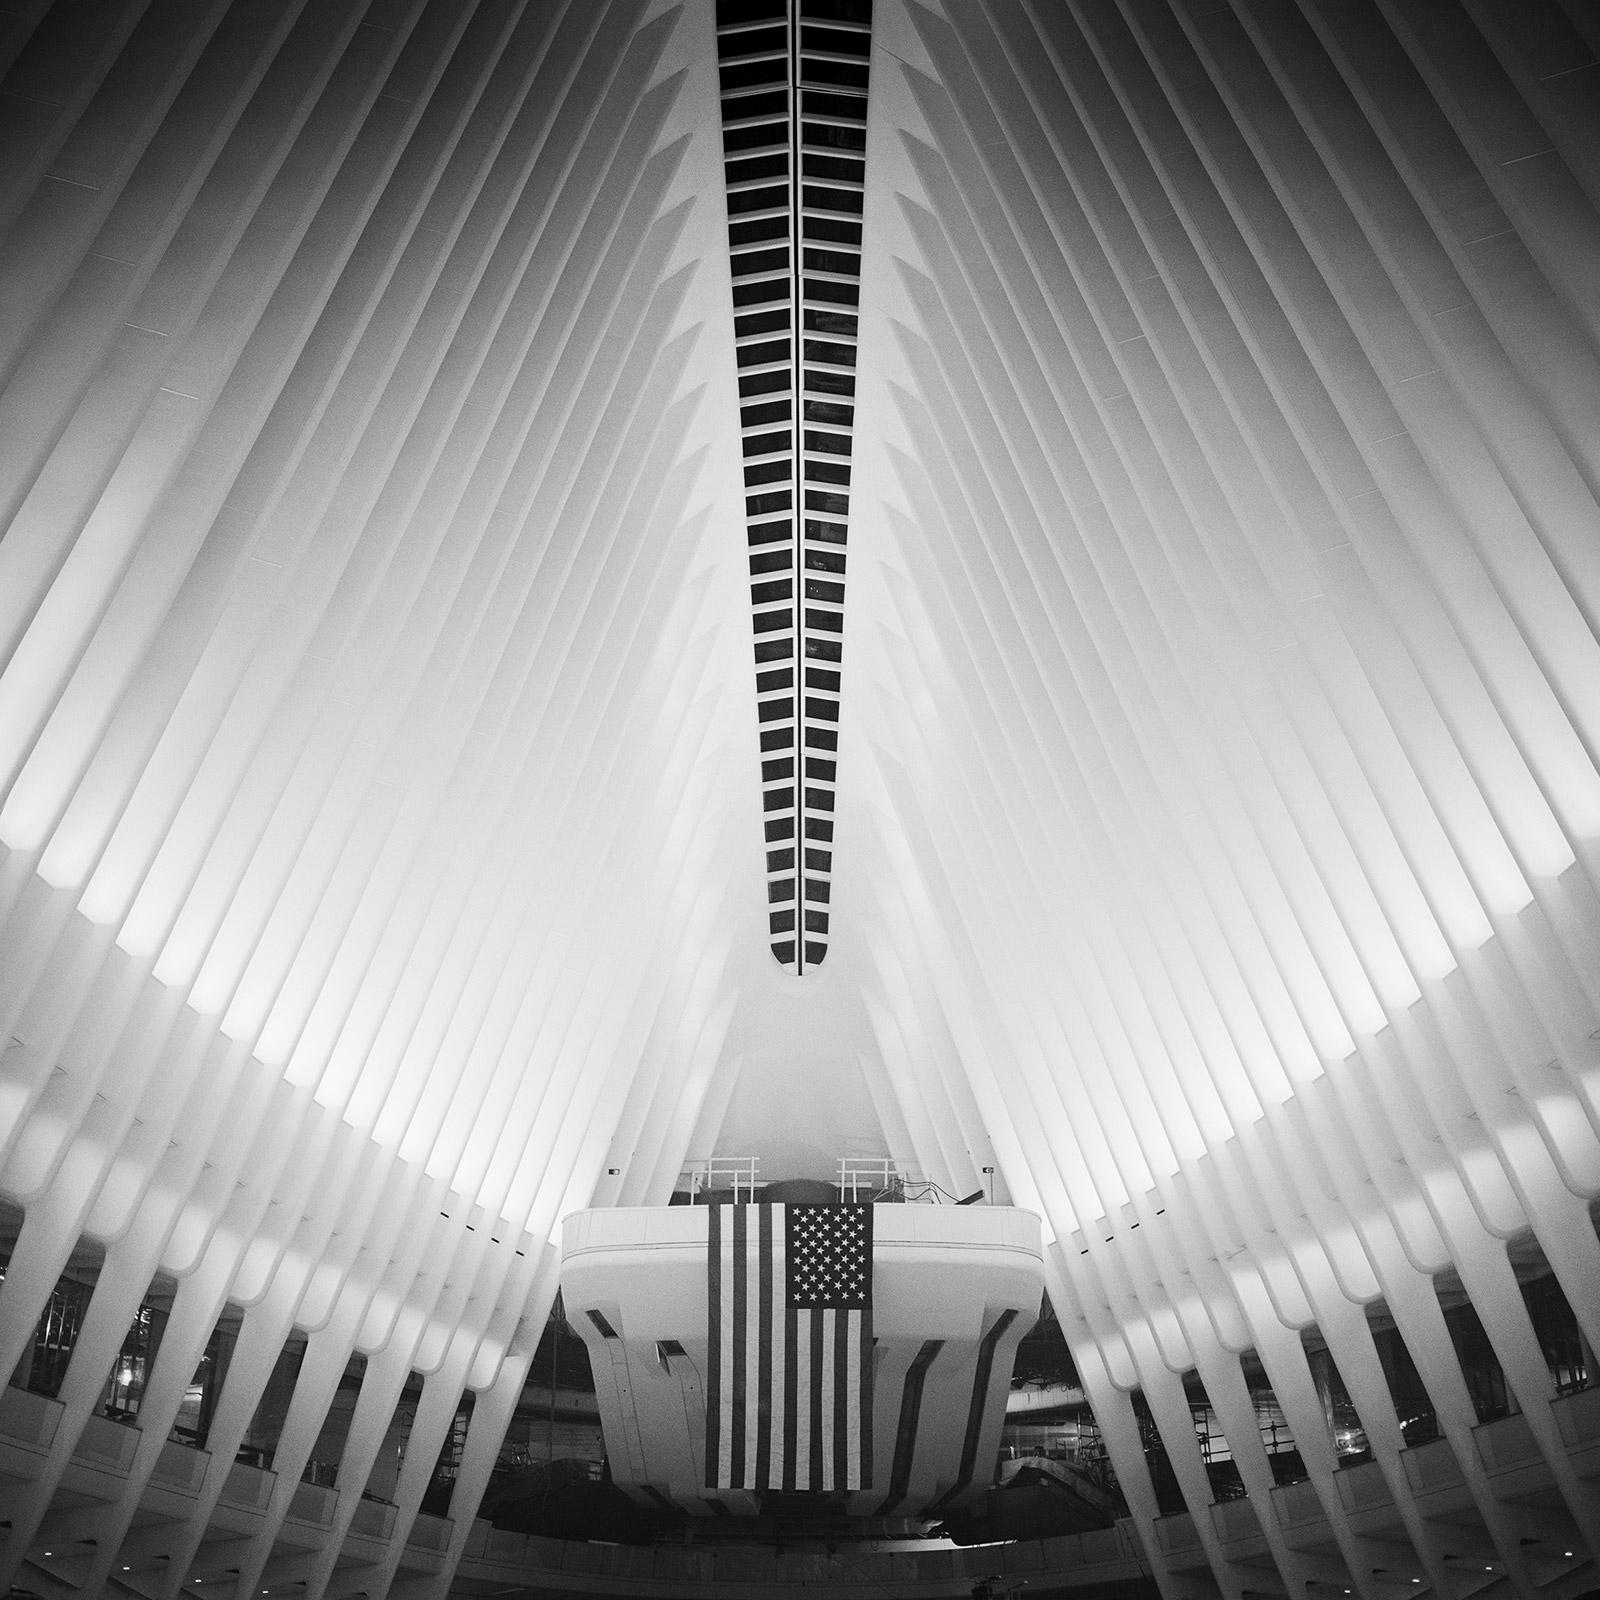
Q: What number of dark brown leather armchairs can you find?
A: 0